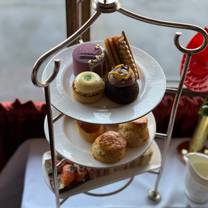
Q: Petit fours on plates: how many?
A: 4